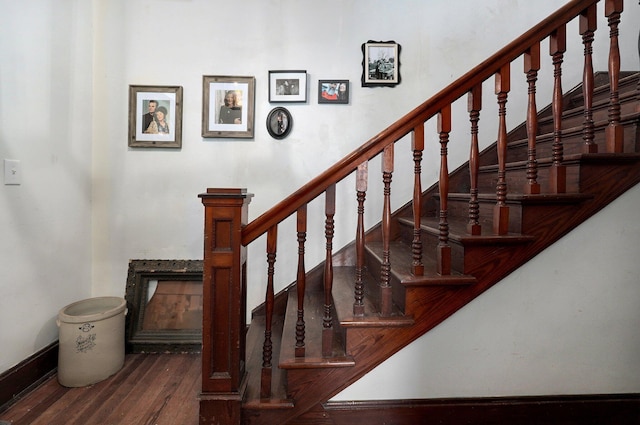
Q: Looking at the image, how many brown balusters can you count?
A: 13